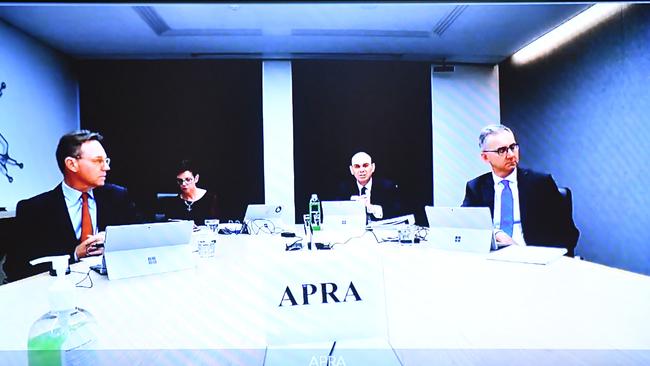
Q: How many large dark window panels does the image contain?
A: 2